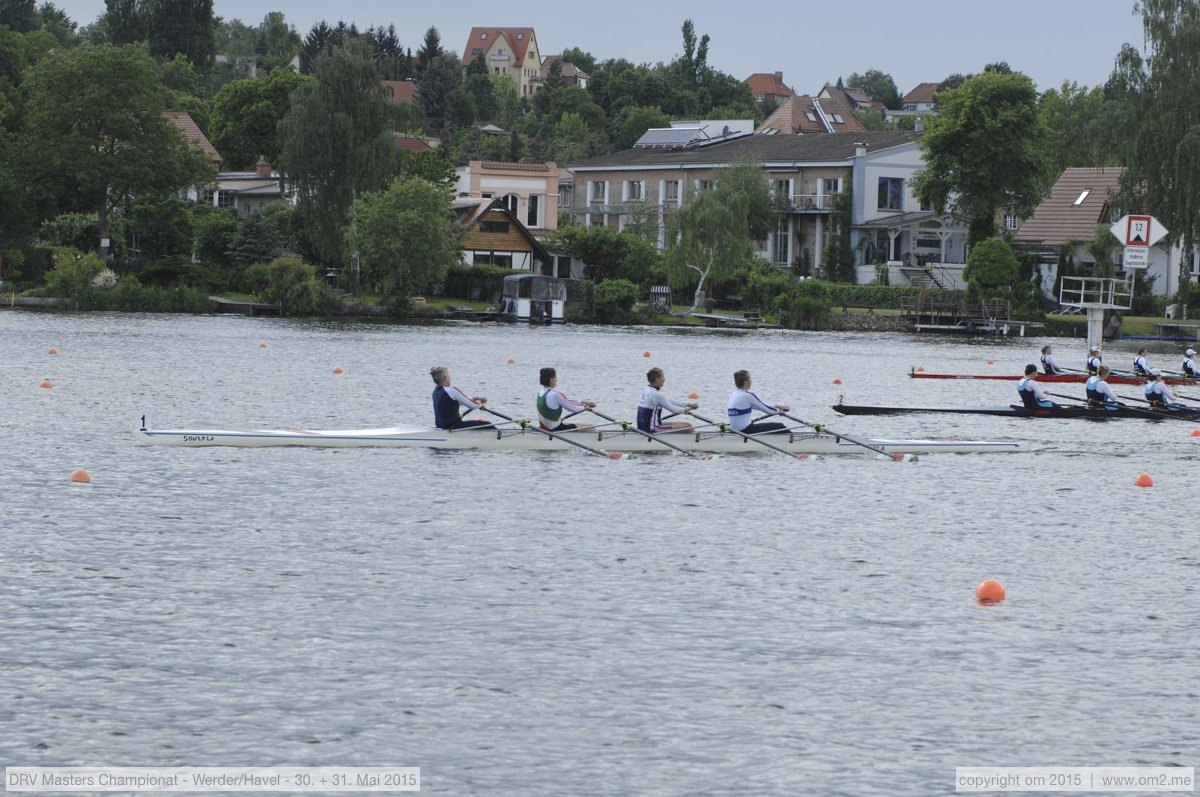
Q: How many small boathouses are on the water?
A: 1